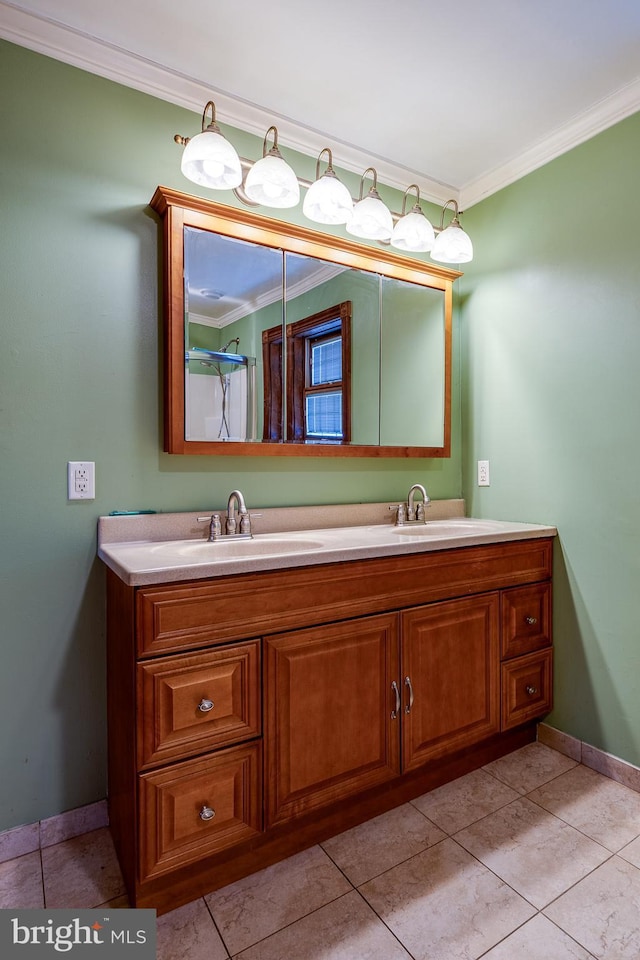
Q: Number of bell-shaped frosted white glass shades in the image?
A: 6